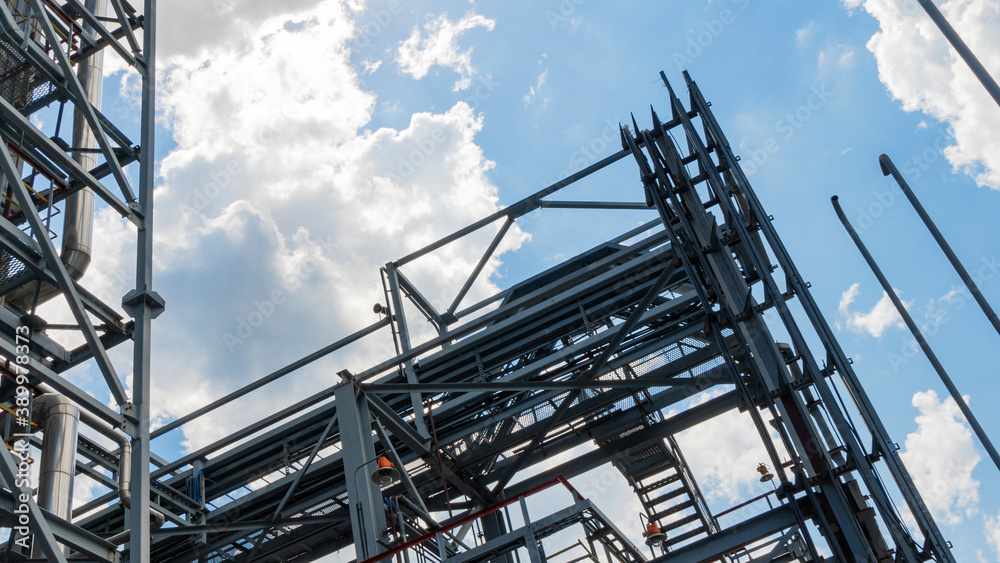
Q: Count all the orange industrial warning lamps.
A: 3